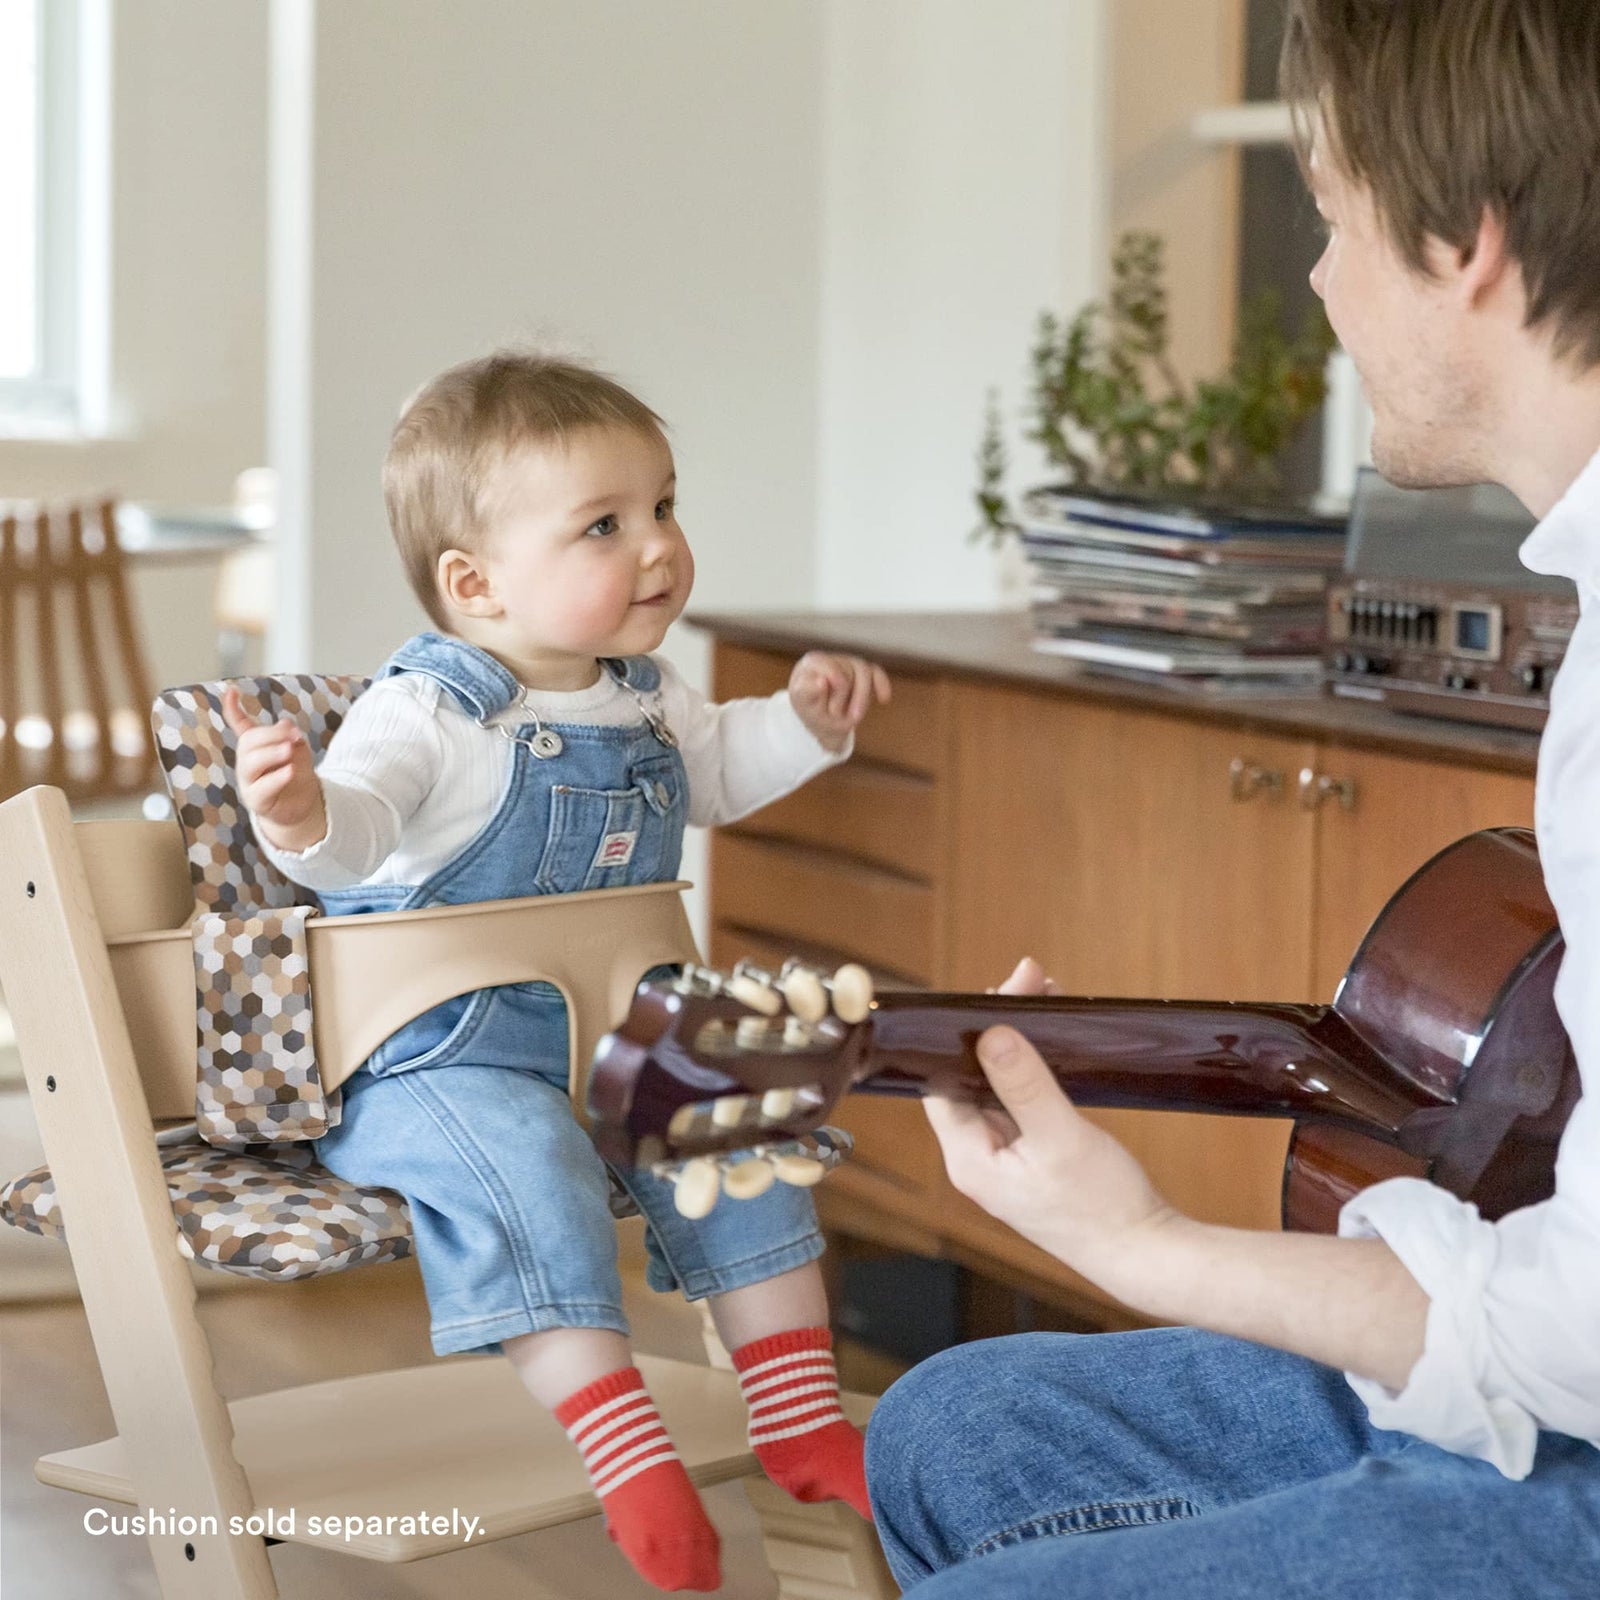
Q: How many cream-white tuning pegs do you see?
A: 6